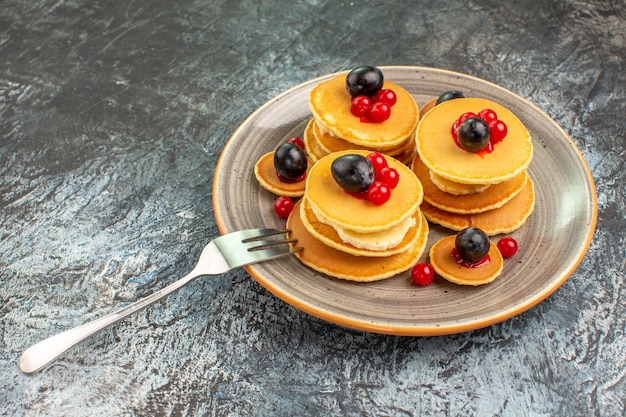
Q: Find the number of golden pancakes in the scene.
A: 12